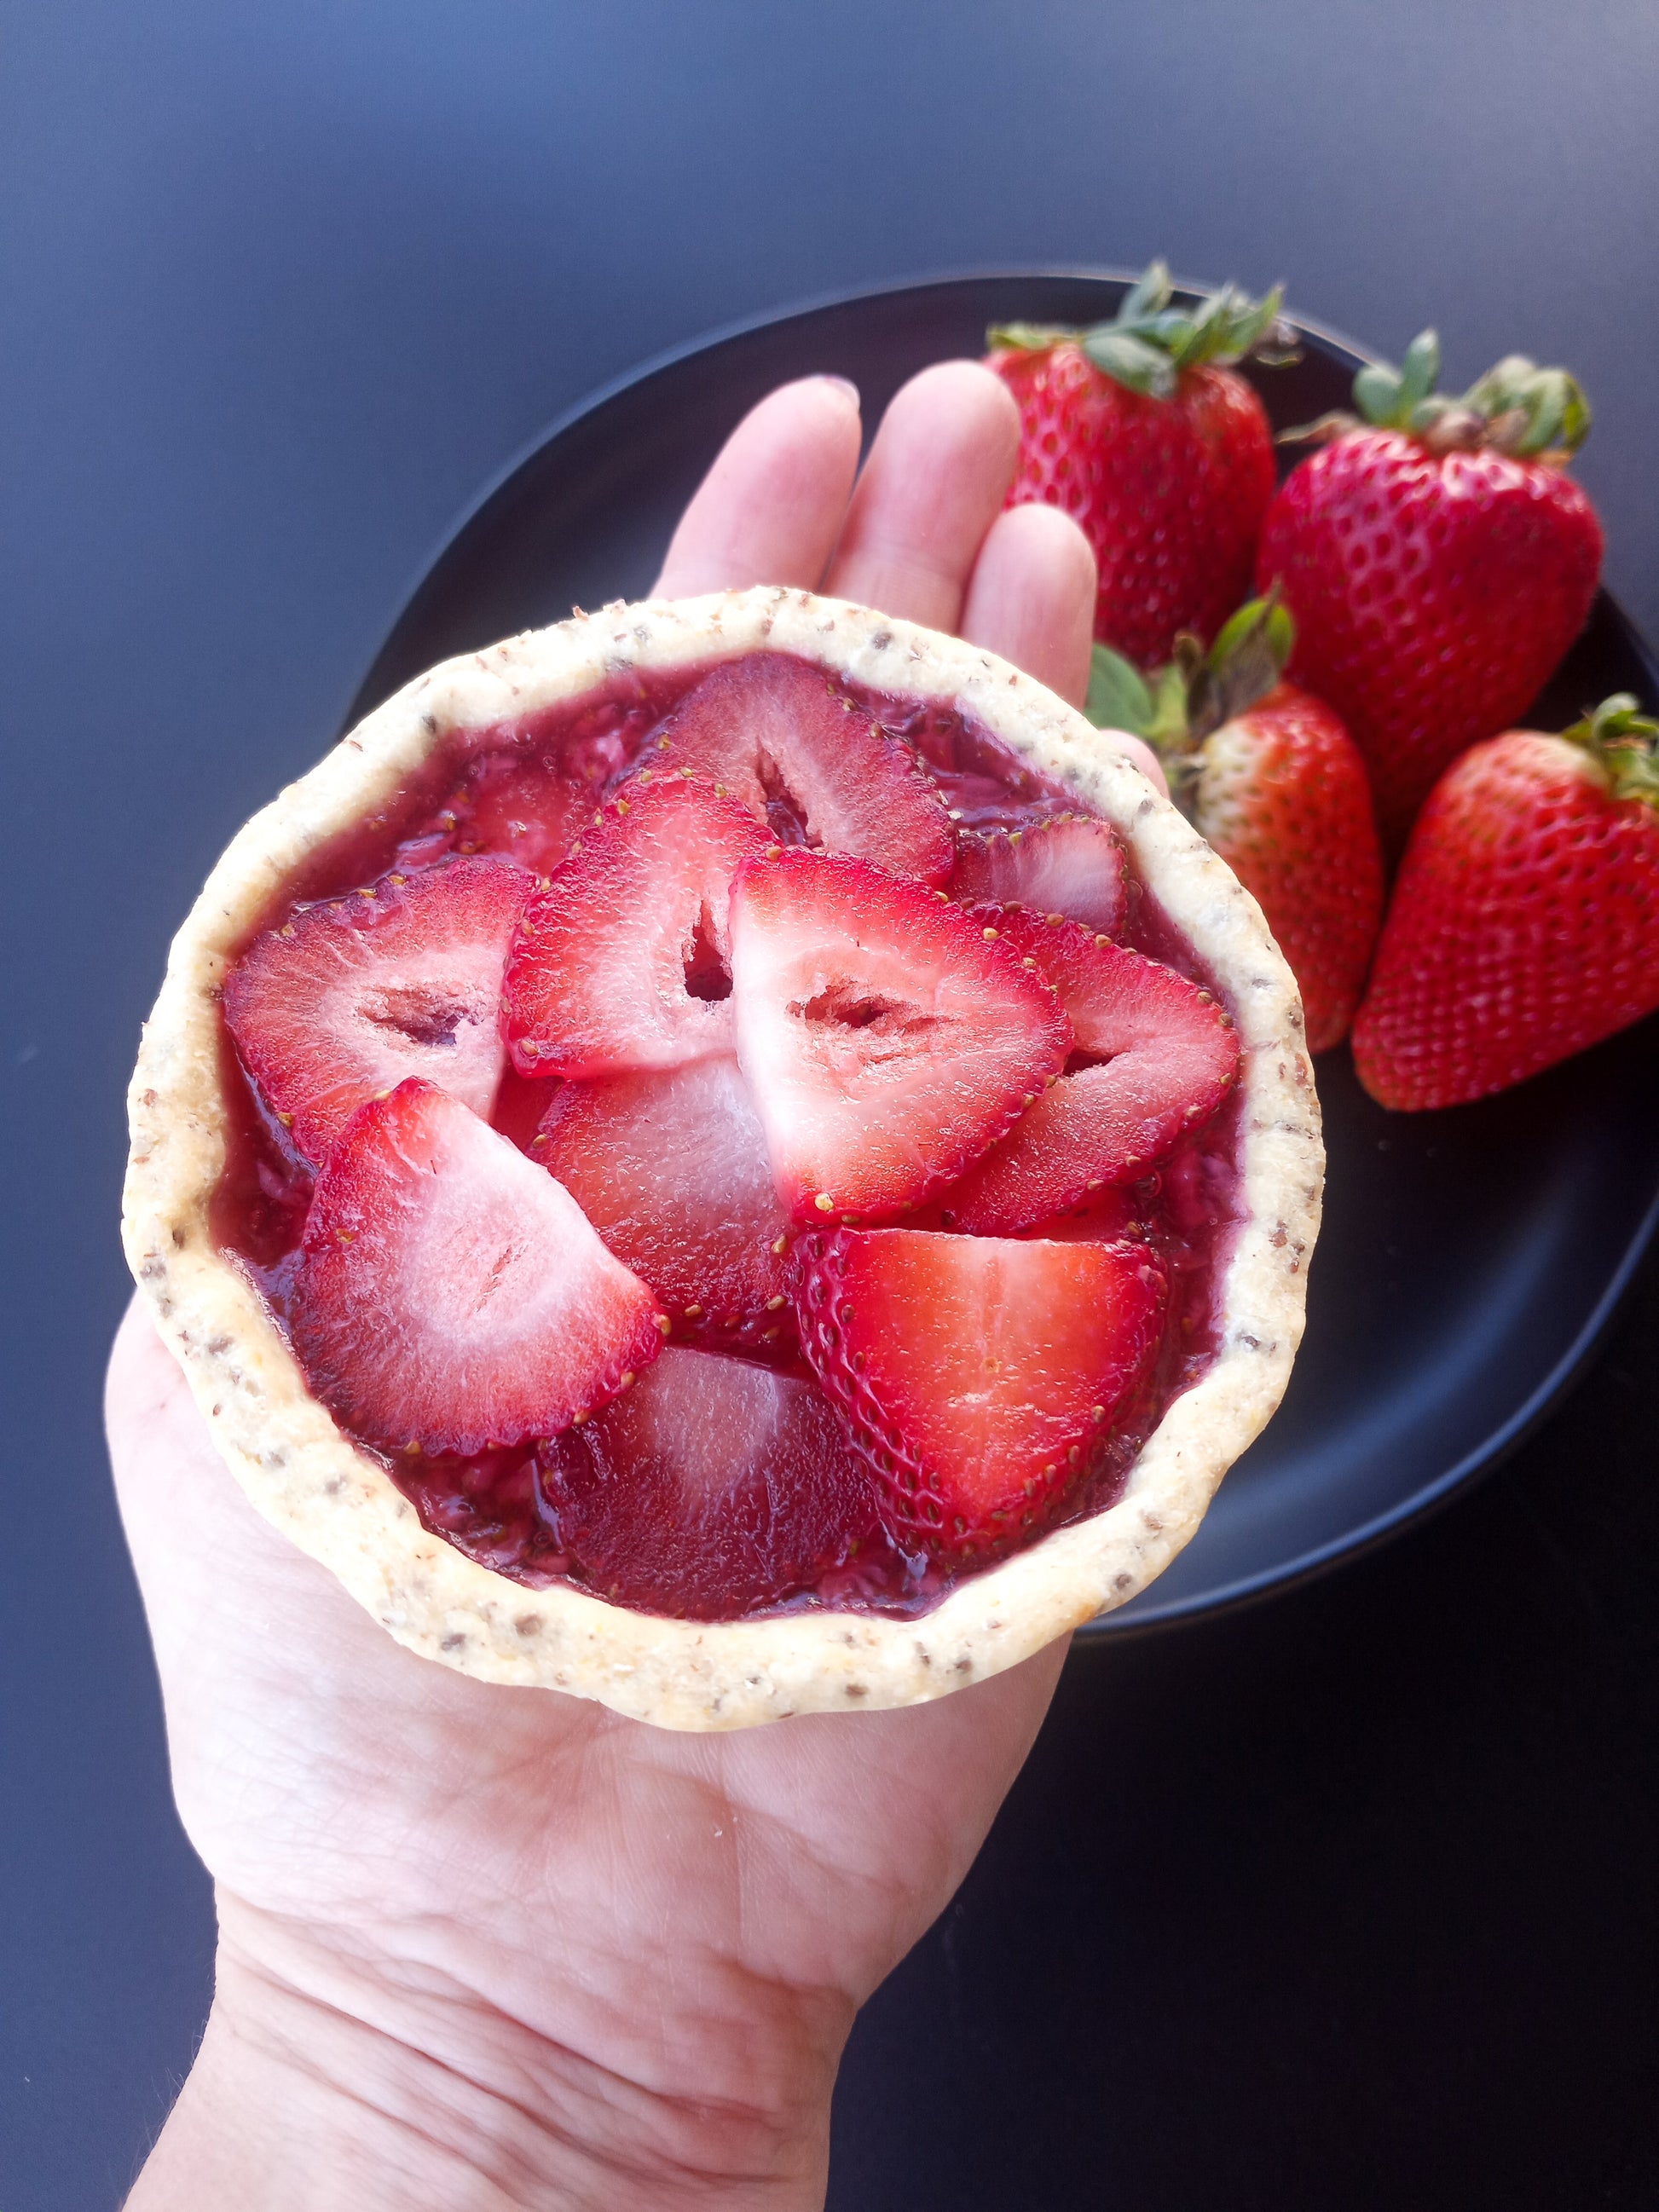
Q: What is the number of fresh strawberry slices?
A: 10